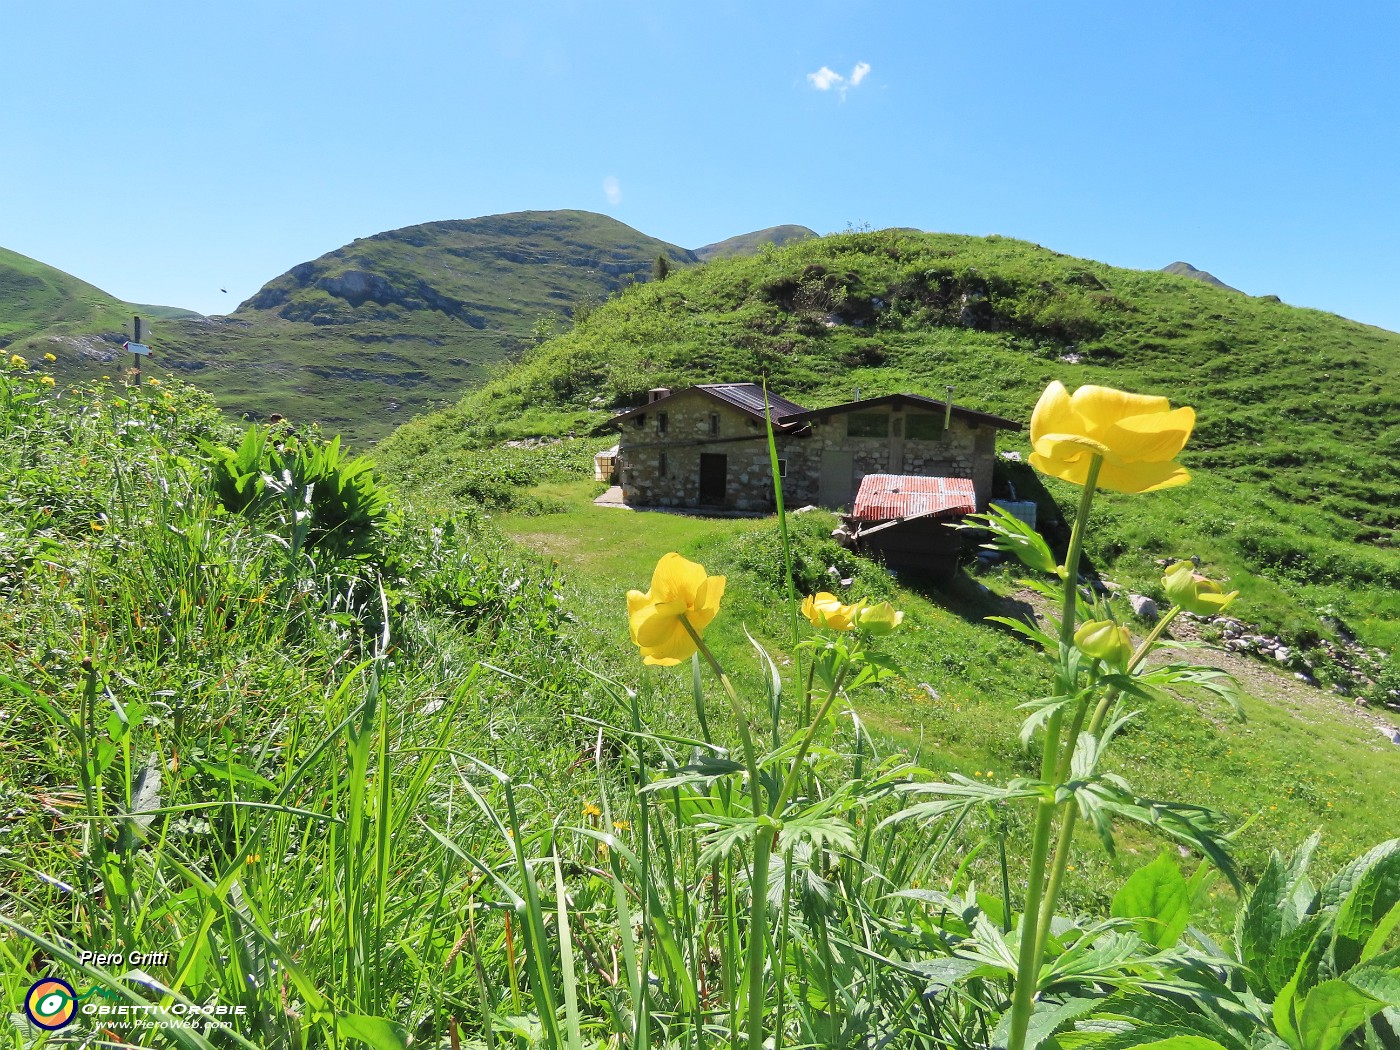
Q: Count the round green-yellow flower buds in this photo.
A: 3